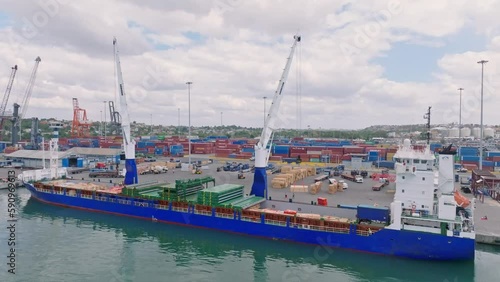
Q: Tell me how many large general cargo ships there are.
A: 1